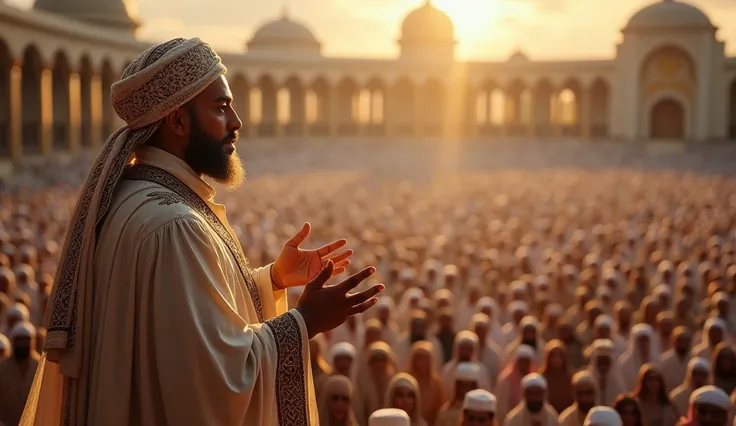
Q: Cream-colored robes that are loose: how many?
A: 1